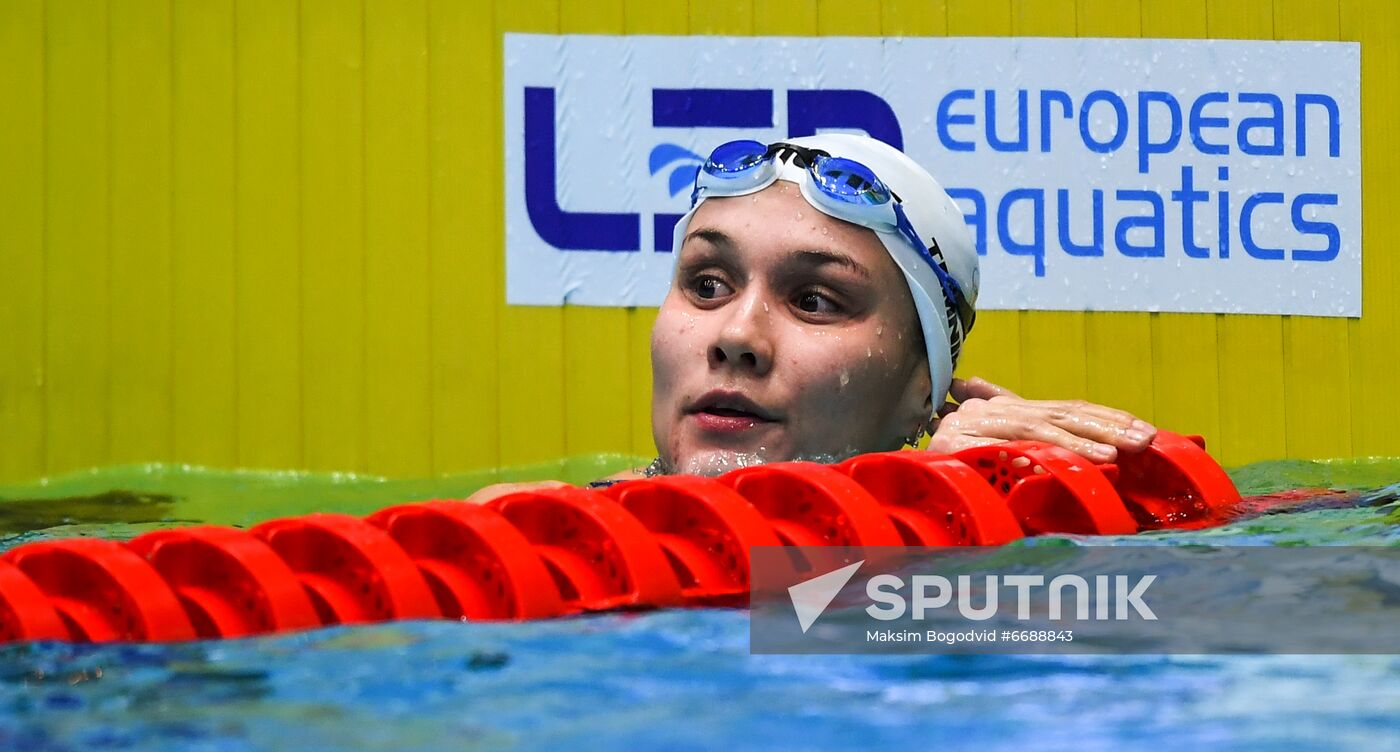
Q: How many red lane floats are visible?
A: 11